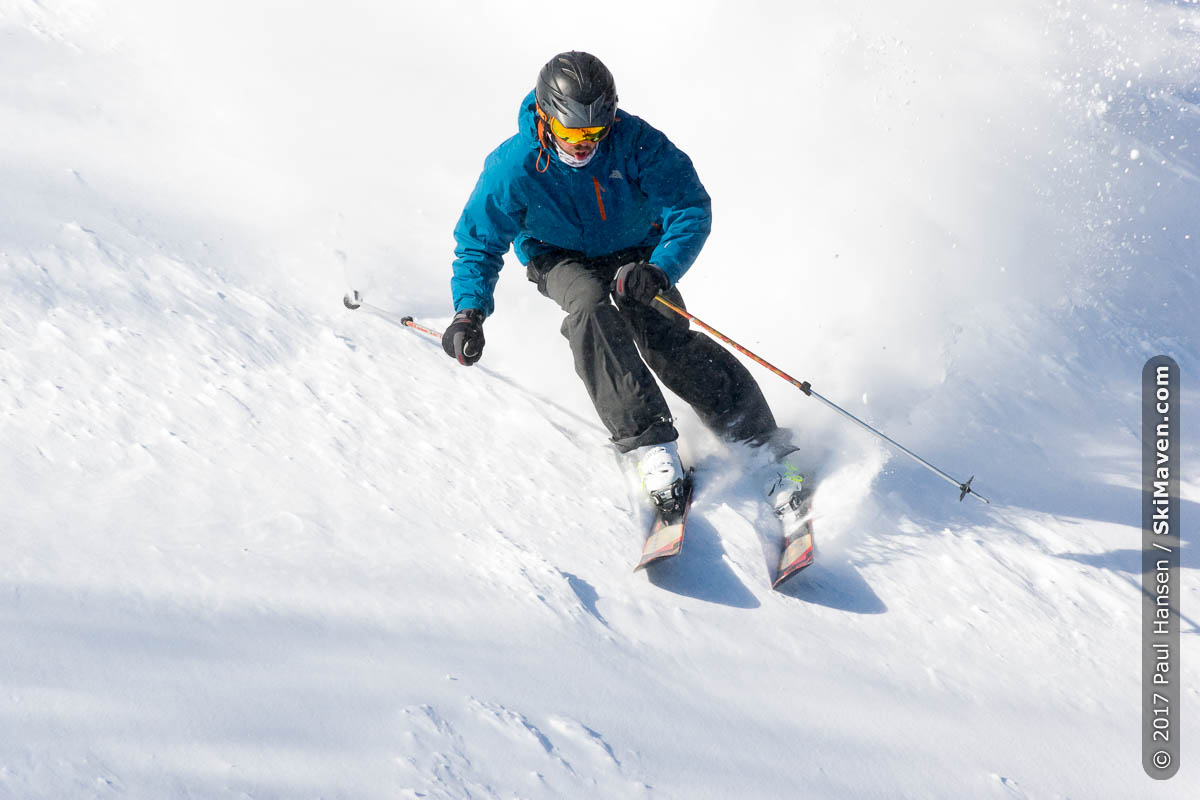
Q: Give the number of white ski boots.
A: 2